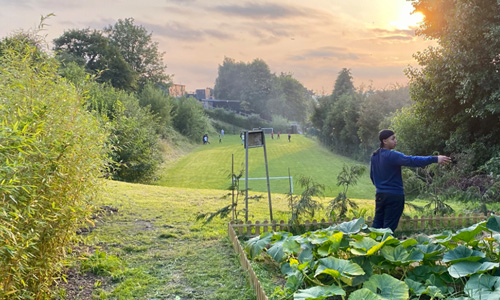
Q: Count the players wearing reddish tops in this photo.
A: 3